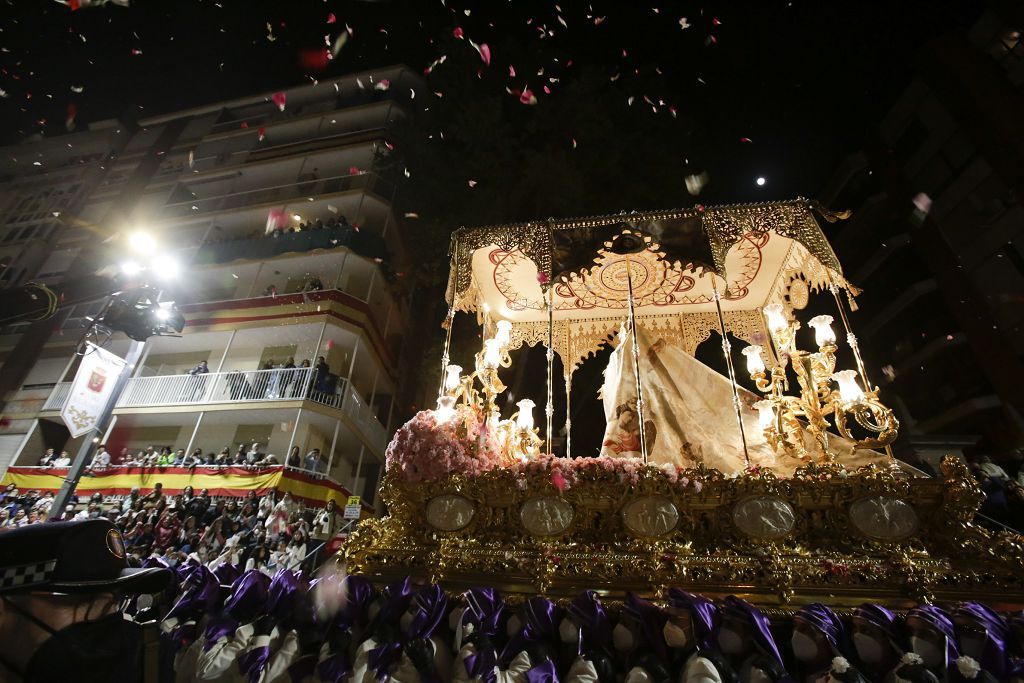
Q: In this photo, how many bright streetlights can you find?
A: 3